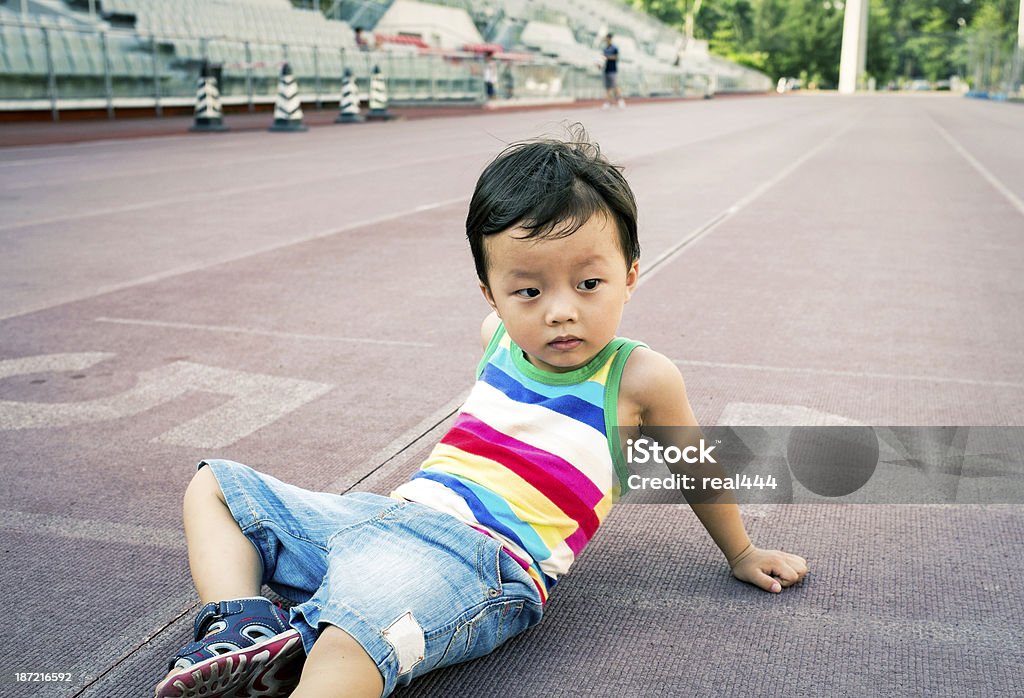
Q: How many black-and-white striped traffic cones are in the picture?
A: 4